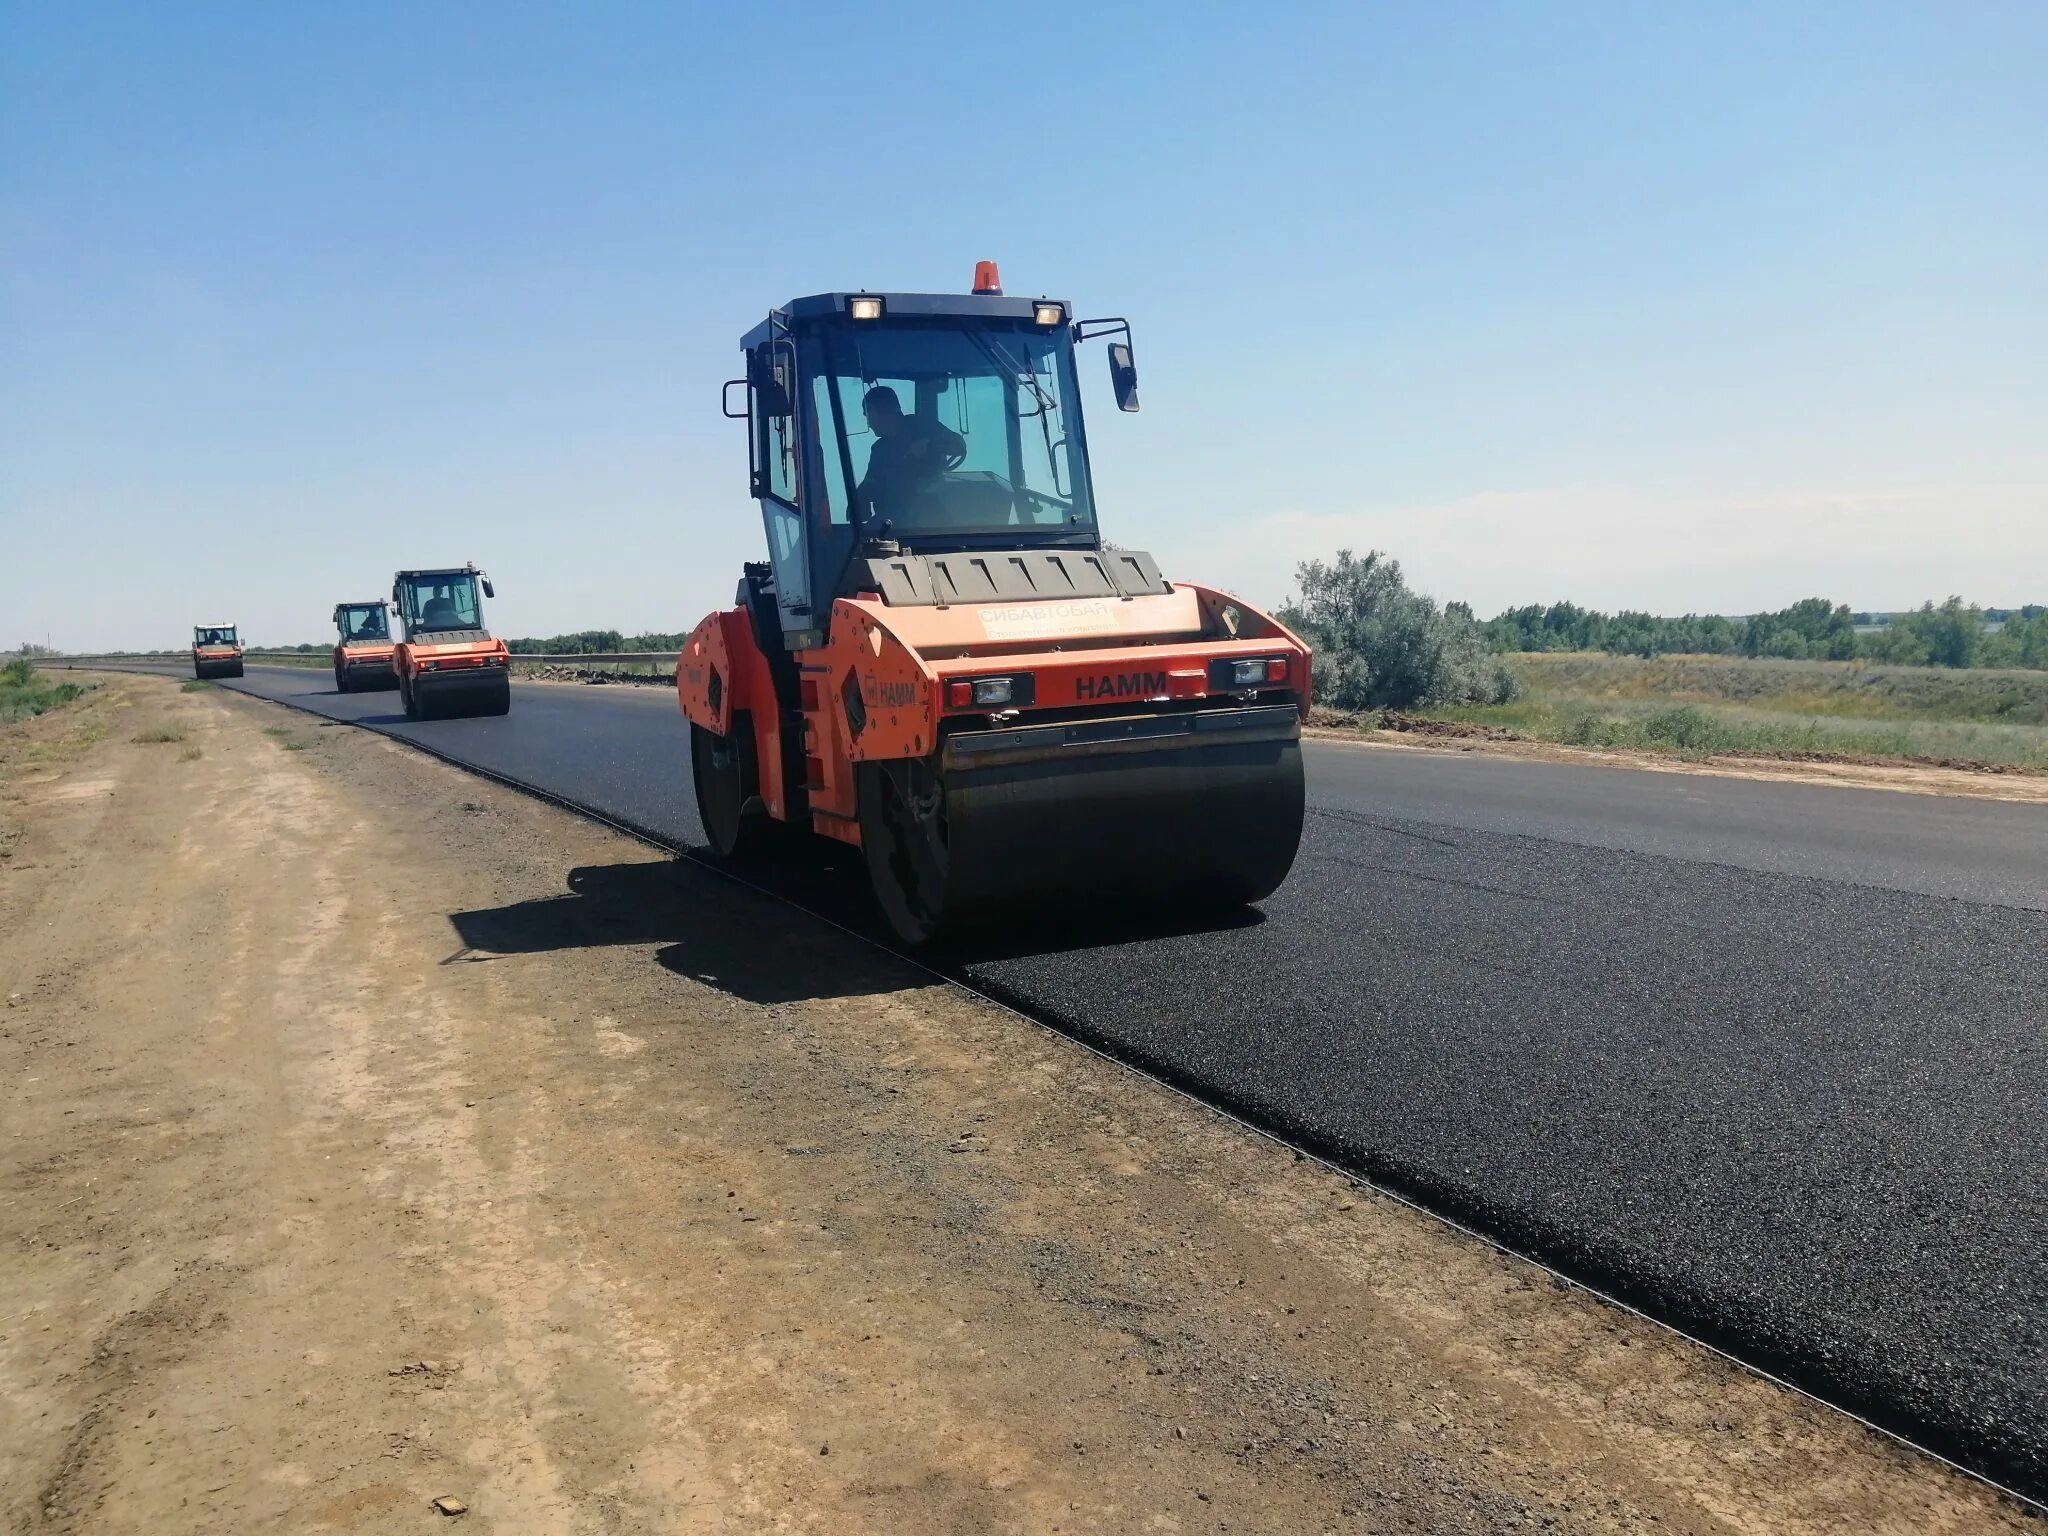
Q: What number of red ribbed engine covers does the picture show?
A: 0